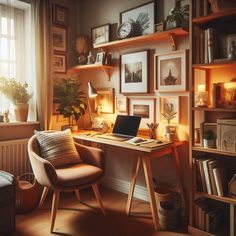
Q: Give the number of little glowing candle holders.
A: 2